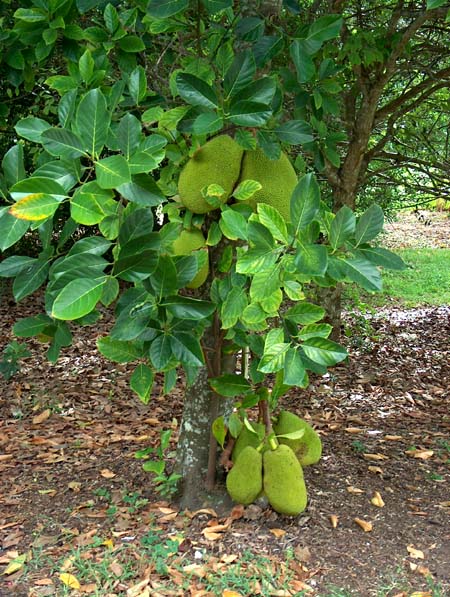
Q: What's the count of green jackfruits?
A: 7